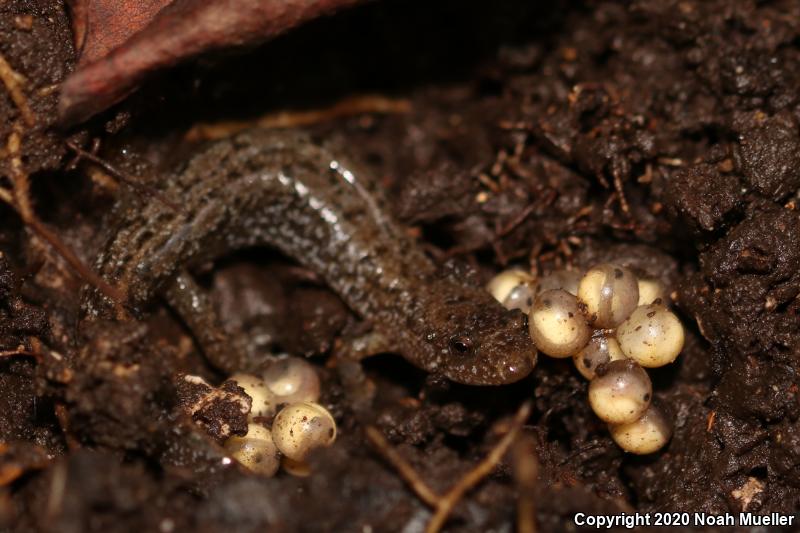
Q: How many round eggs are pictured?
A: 14